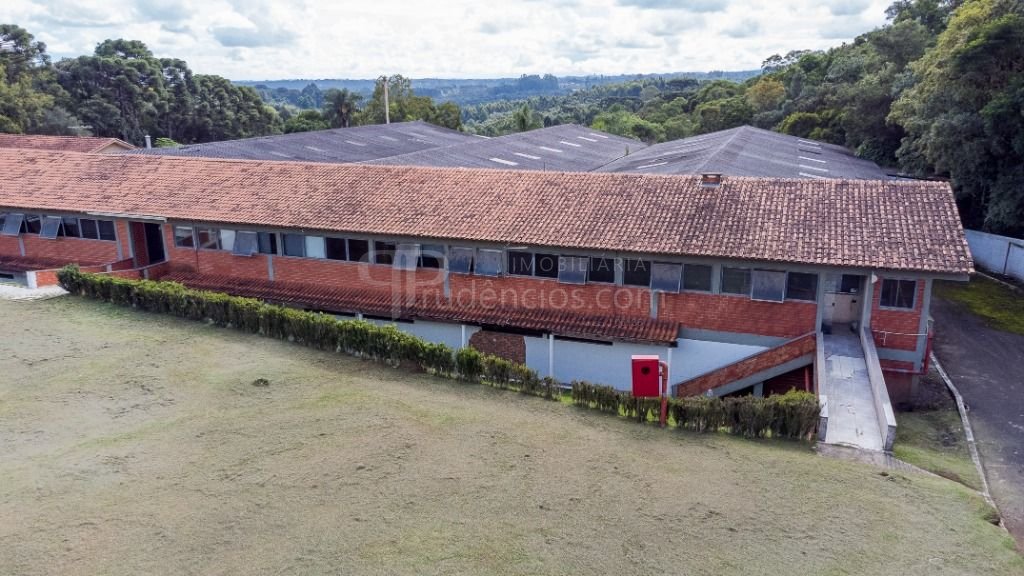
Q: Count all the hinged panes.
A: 9